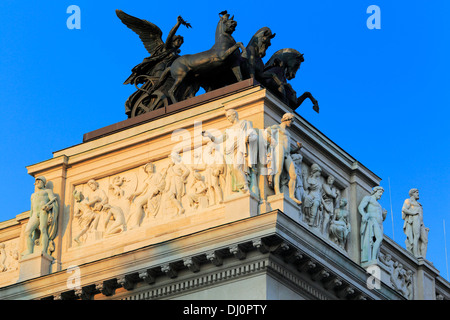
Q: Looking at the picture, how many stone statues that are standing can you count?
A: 5